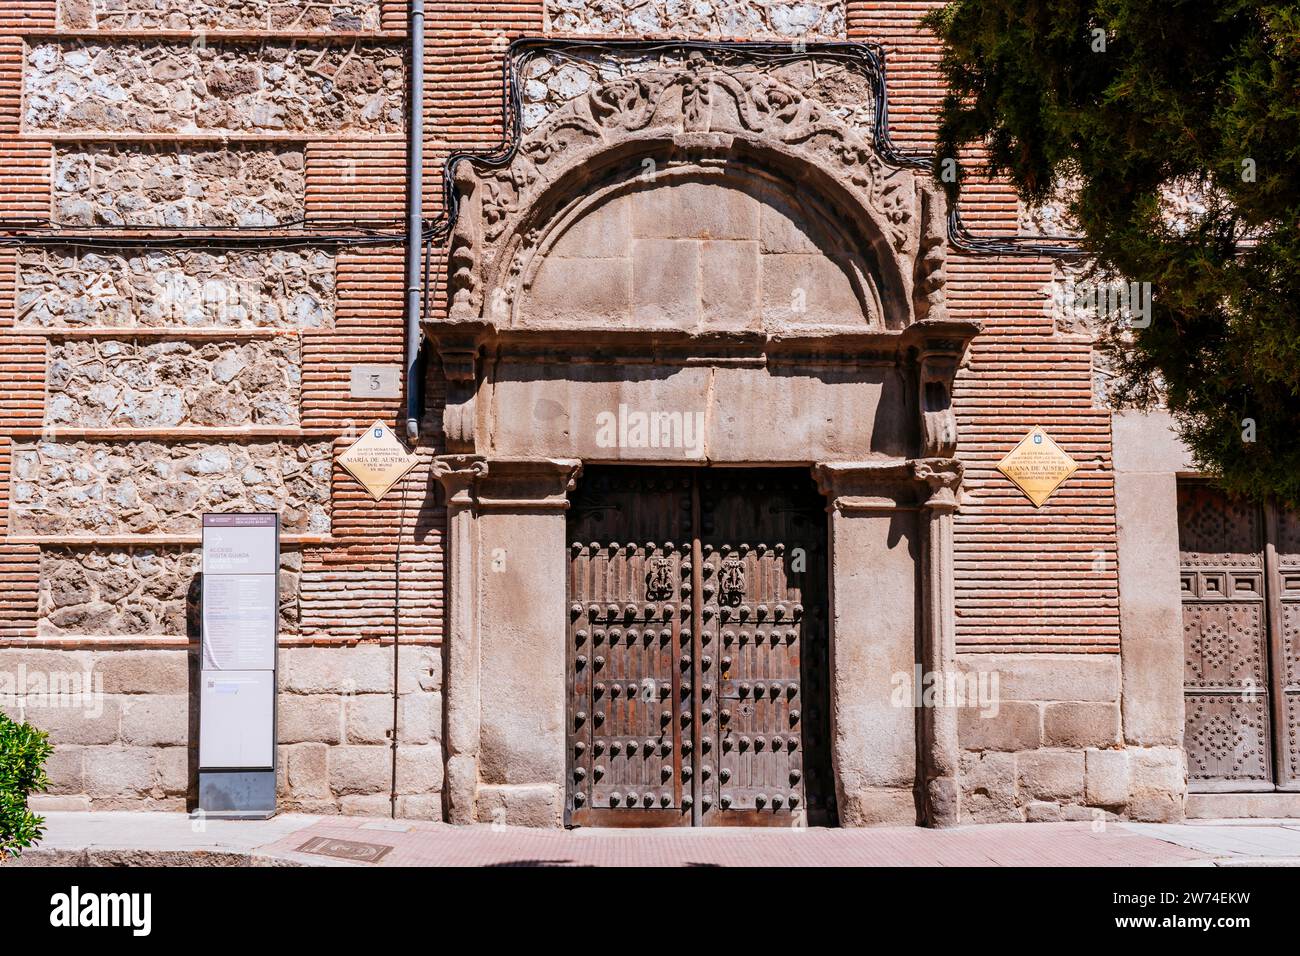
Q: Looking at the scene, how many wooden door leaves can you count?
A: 4